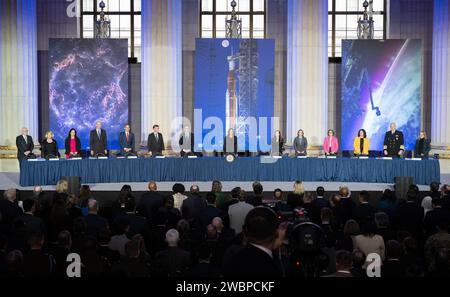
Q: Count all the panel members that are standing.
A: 14